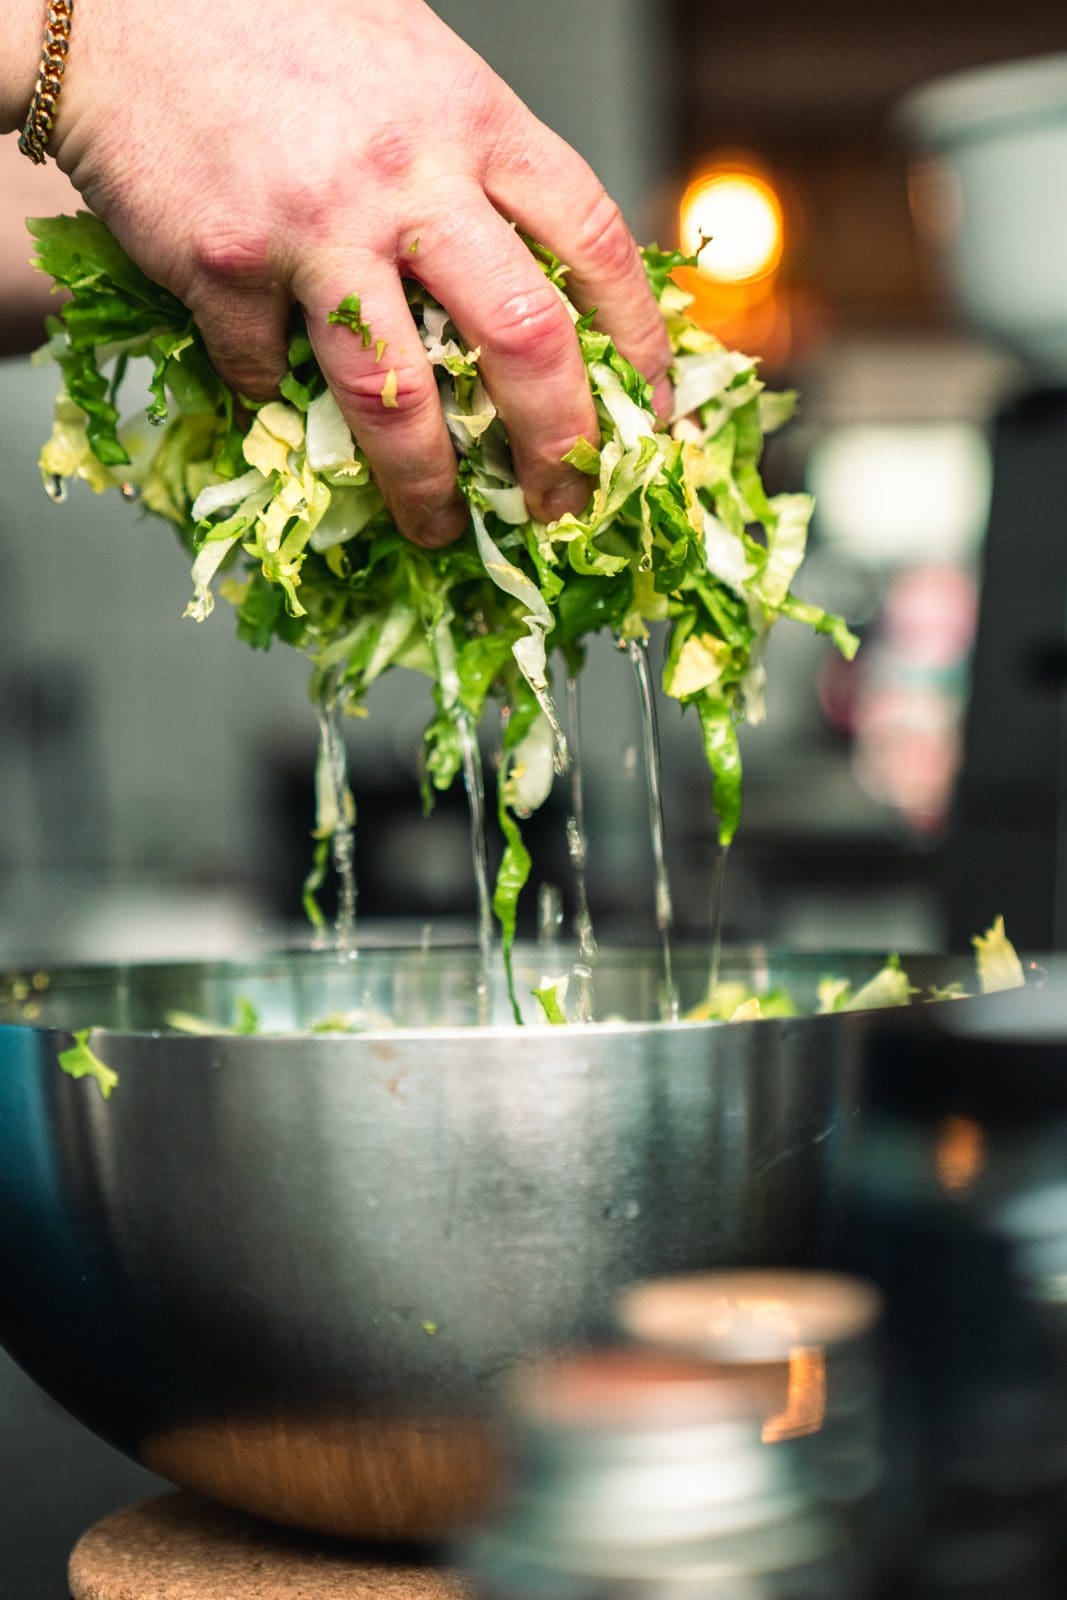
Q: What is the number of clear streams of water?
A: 5